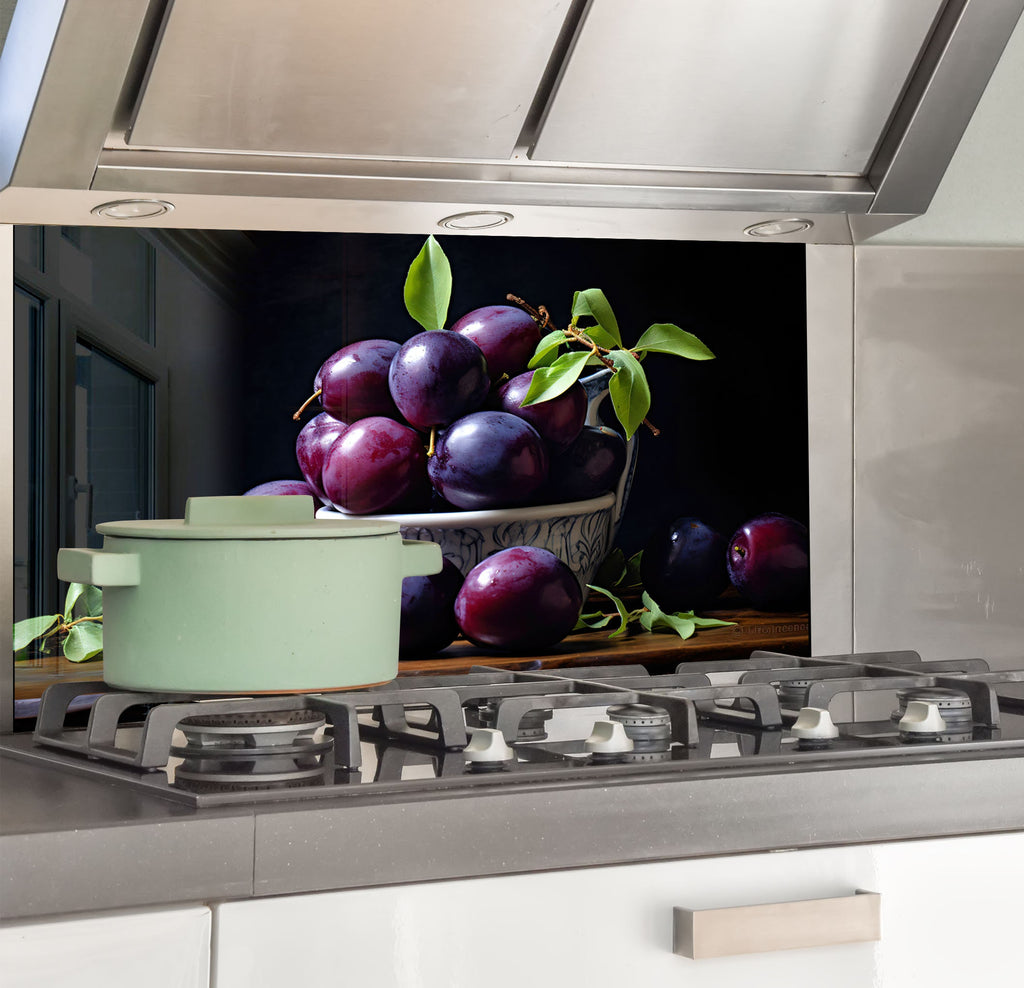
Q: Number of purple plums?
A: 13